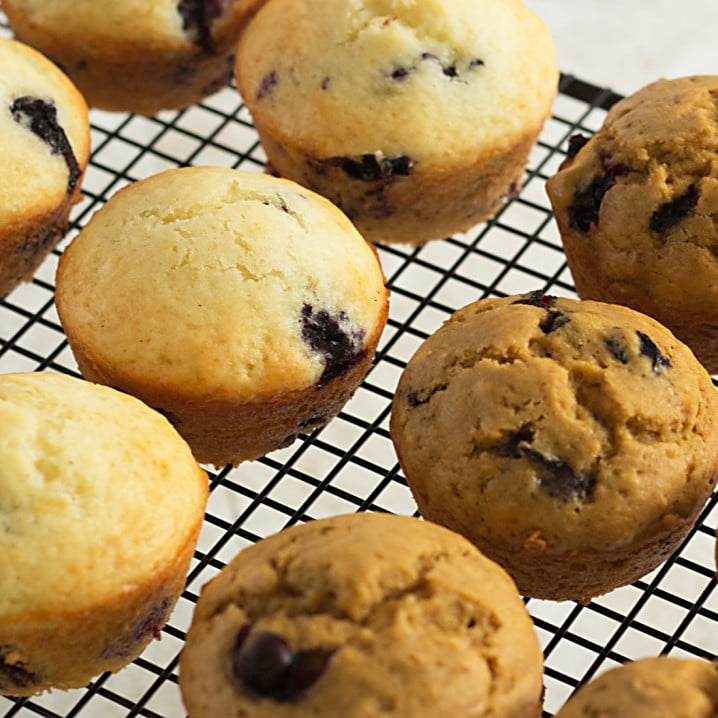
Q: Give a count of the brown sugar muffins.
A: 4